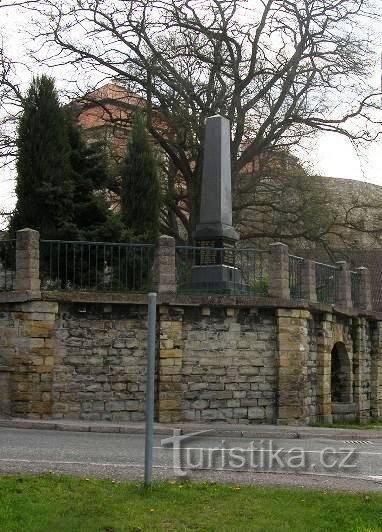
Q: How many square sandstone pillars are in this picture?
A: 6